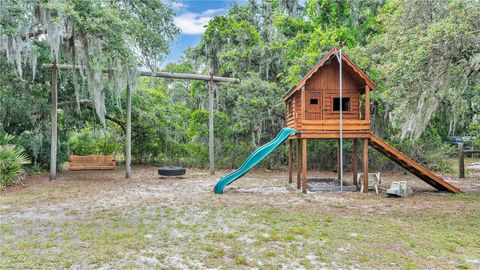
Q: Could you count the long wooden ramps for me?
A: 1